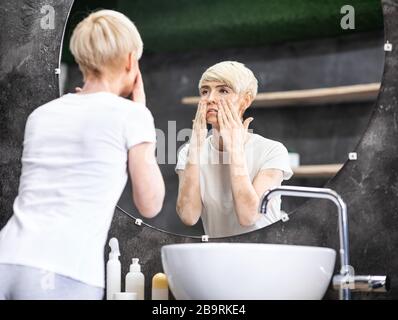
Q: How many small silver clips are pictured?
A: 6